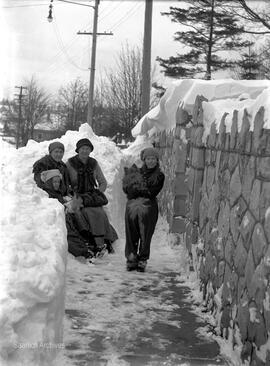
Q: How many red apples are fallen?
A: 0